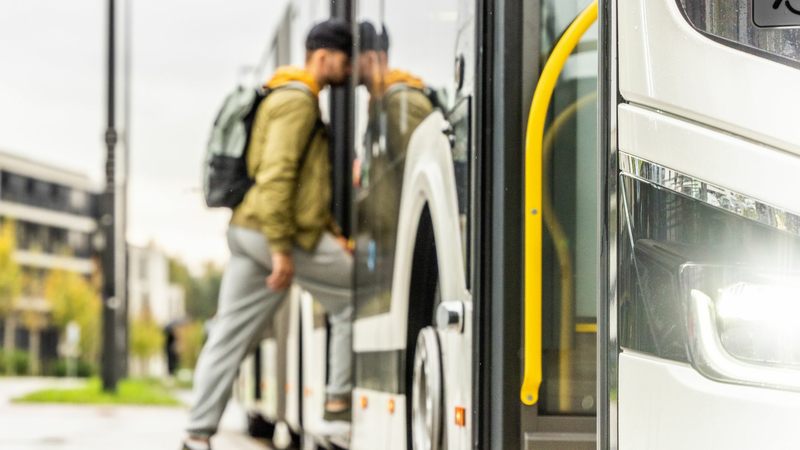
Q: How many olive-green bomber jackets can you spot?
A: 1